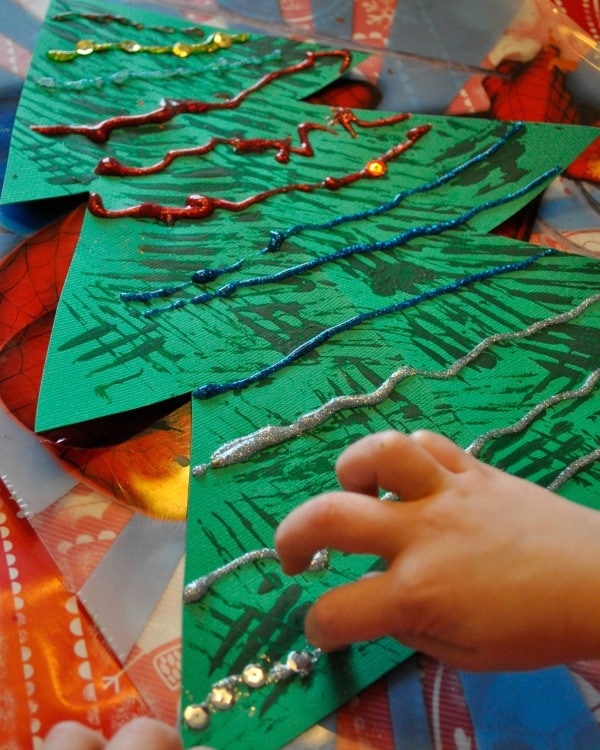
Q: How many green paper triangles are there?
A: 3